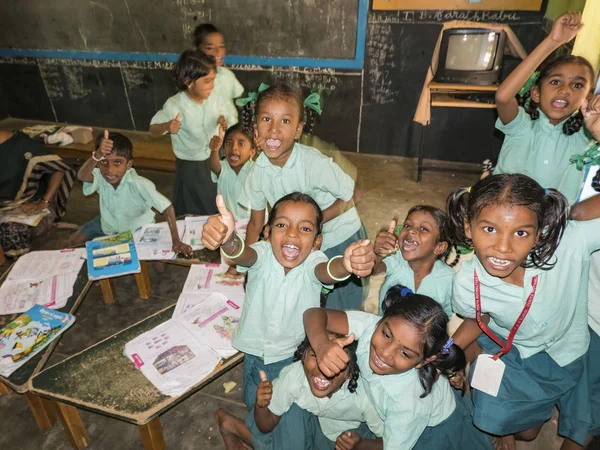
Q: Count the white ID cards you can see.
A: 1